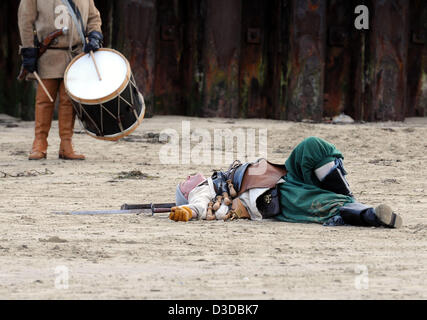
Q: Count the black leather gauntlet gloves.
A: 2